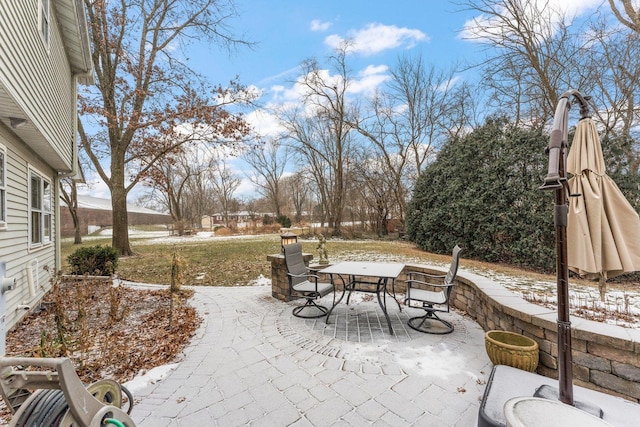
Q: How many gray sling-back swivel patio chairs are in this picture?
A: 2